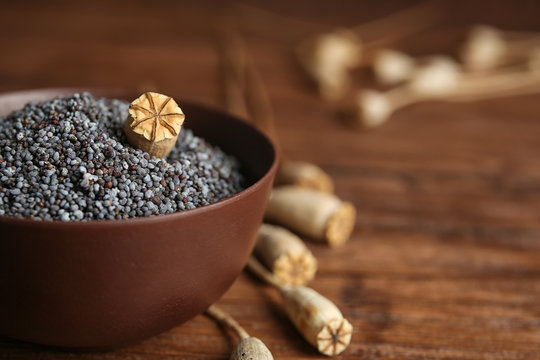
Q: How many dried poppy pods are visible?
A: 11